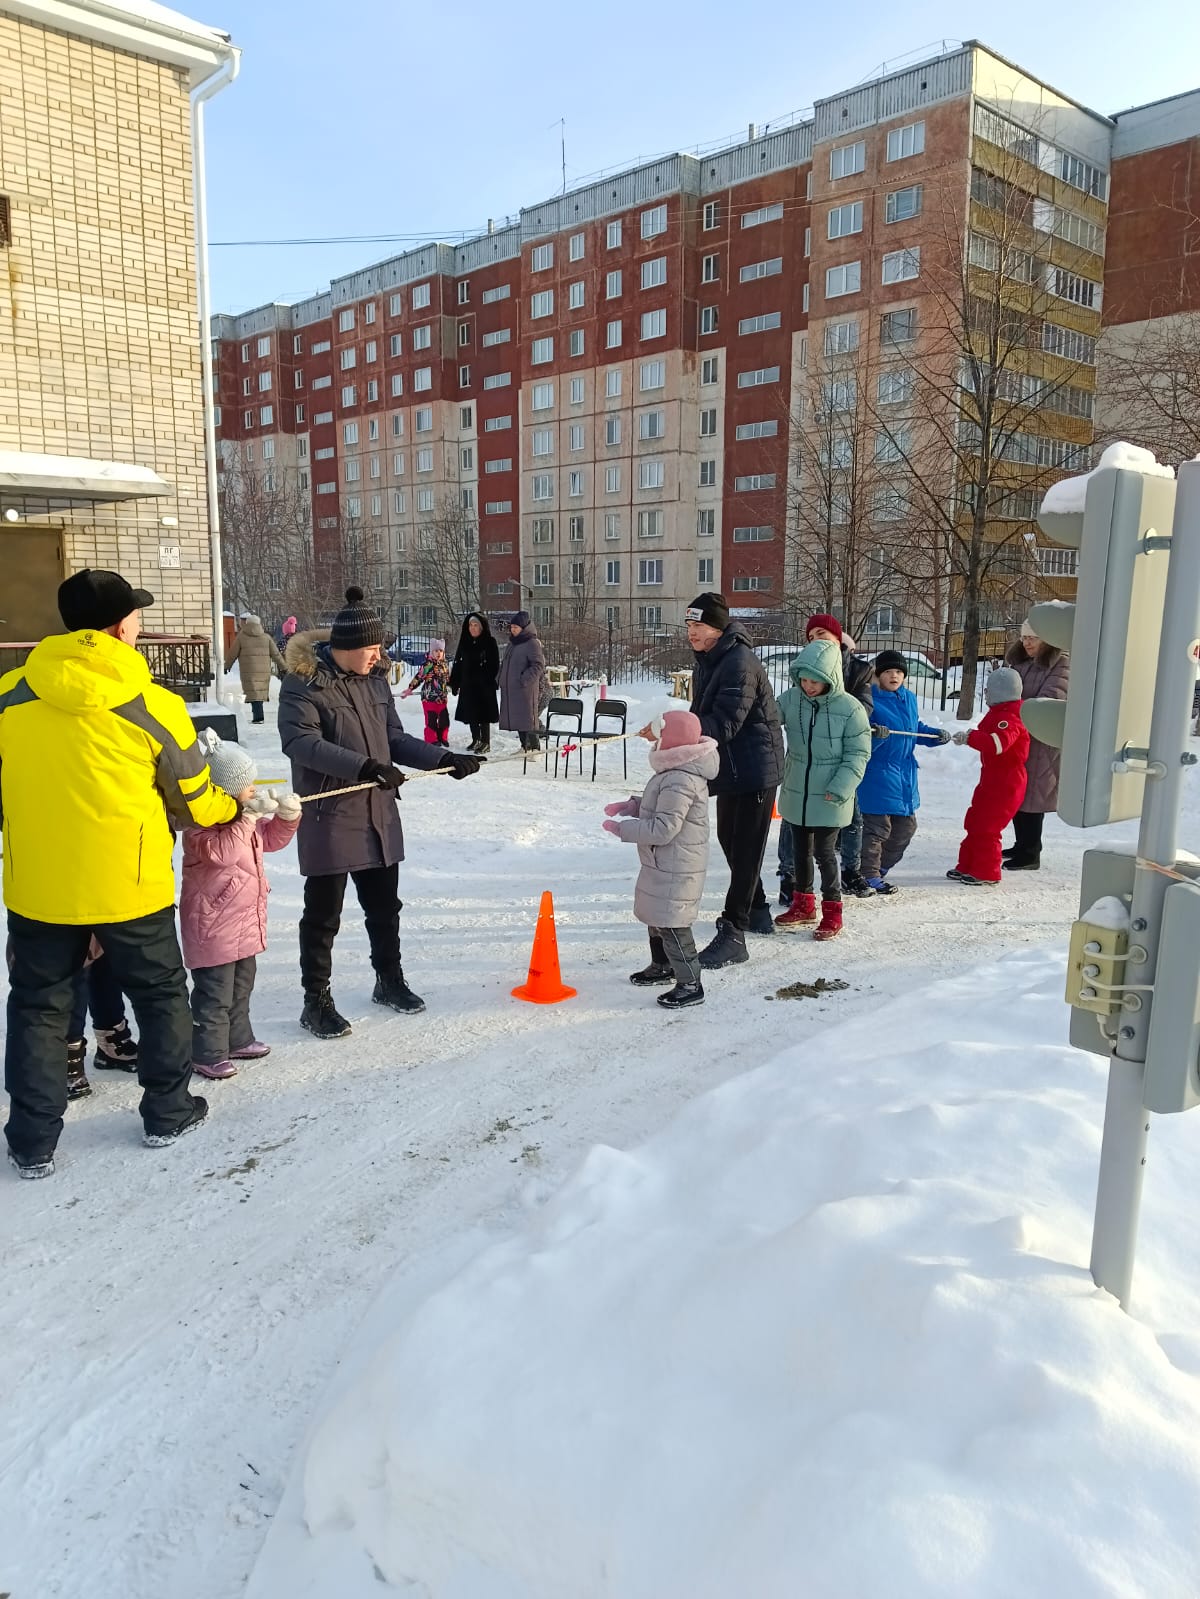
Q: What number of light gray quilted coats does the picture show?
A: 1